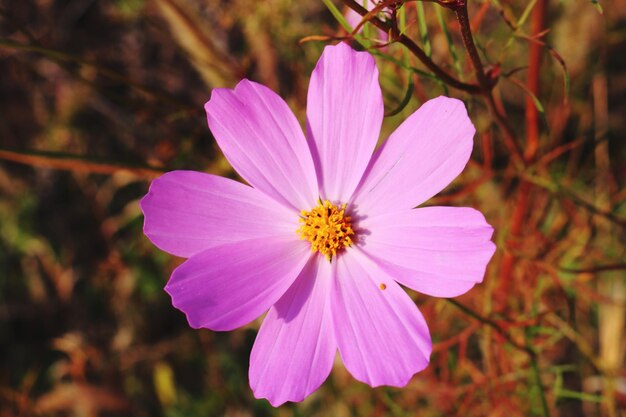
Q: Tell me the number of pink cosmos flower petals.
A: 8